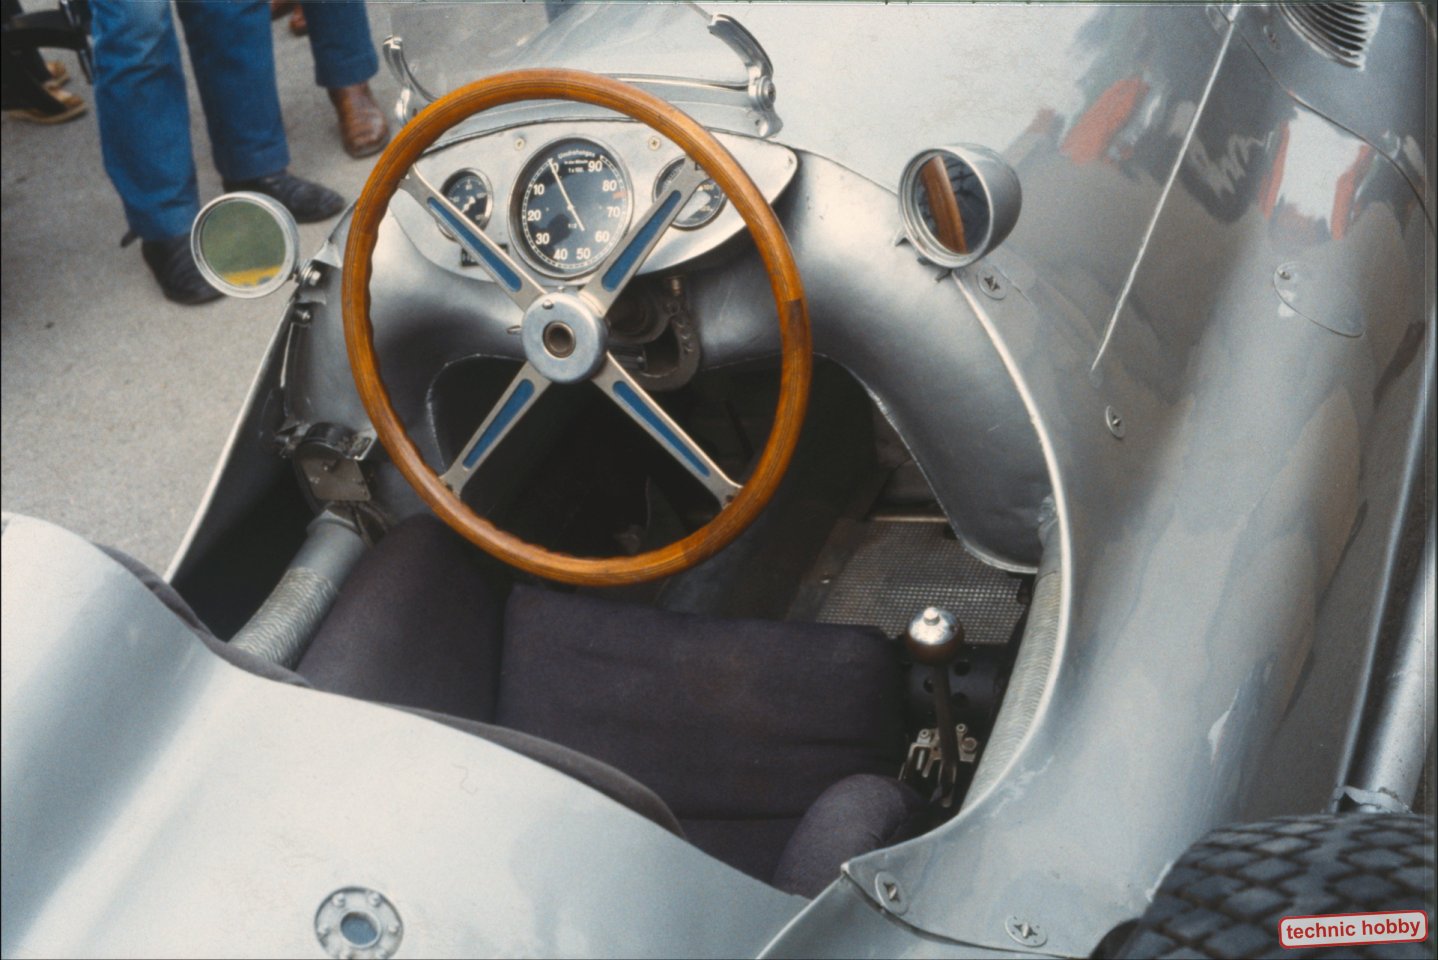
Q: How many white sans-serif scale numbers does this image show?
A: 10